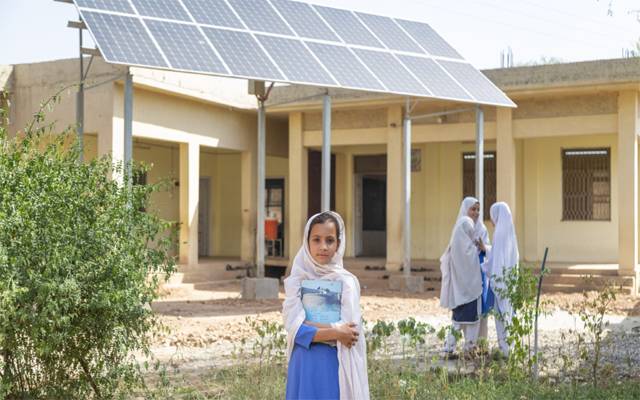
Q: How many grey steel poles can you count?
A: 6